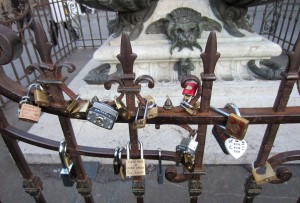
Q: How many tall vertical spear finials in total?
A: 4